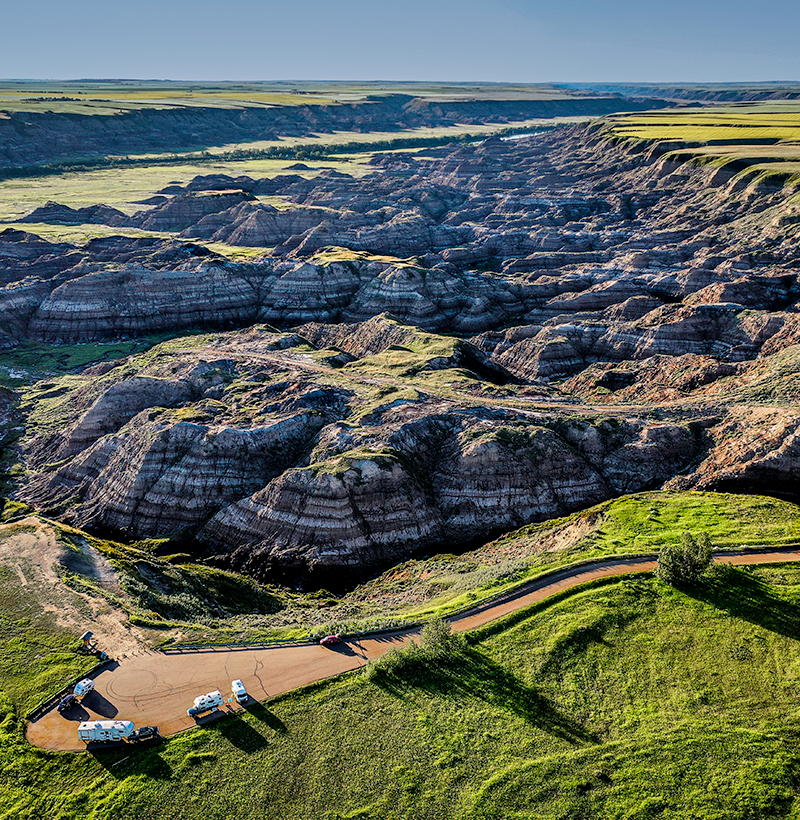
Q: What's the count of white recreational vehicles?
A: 4